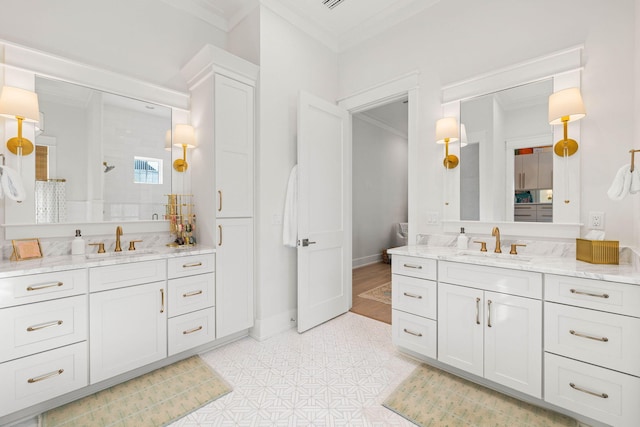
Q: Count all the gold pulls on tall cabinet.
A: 2